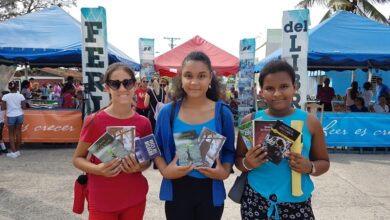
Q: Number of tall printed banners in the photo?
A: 4